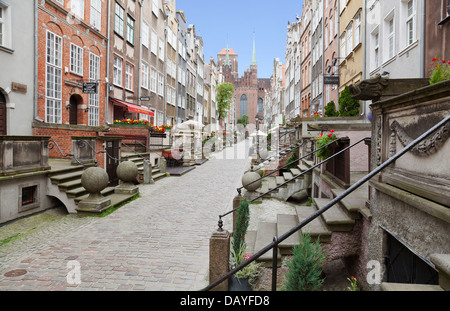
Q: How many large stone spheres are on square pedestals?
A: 3